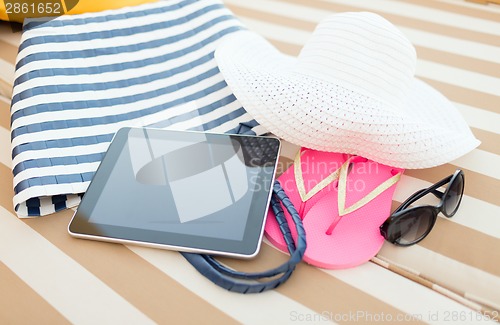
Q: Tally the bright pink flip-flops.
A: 2